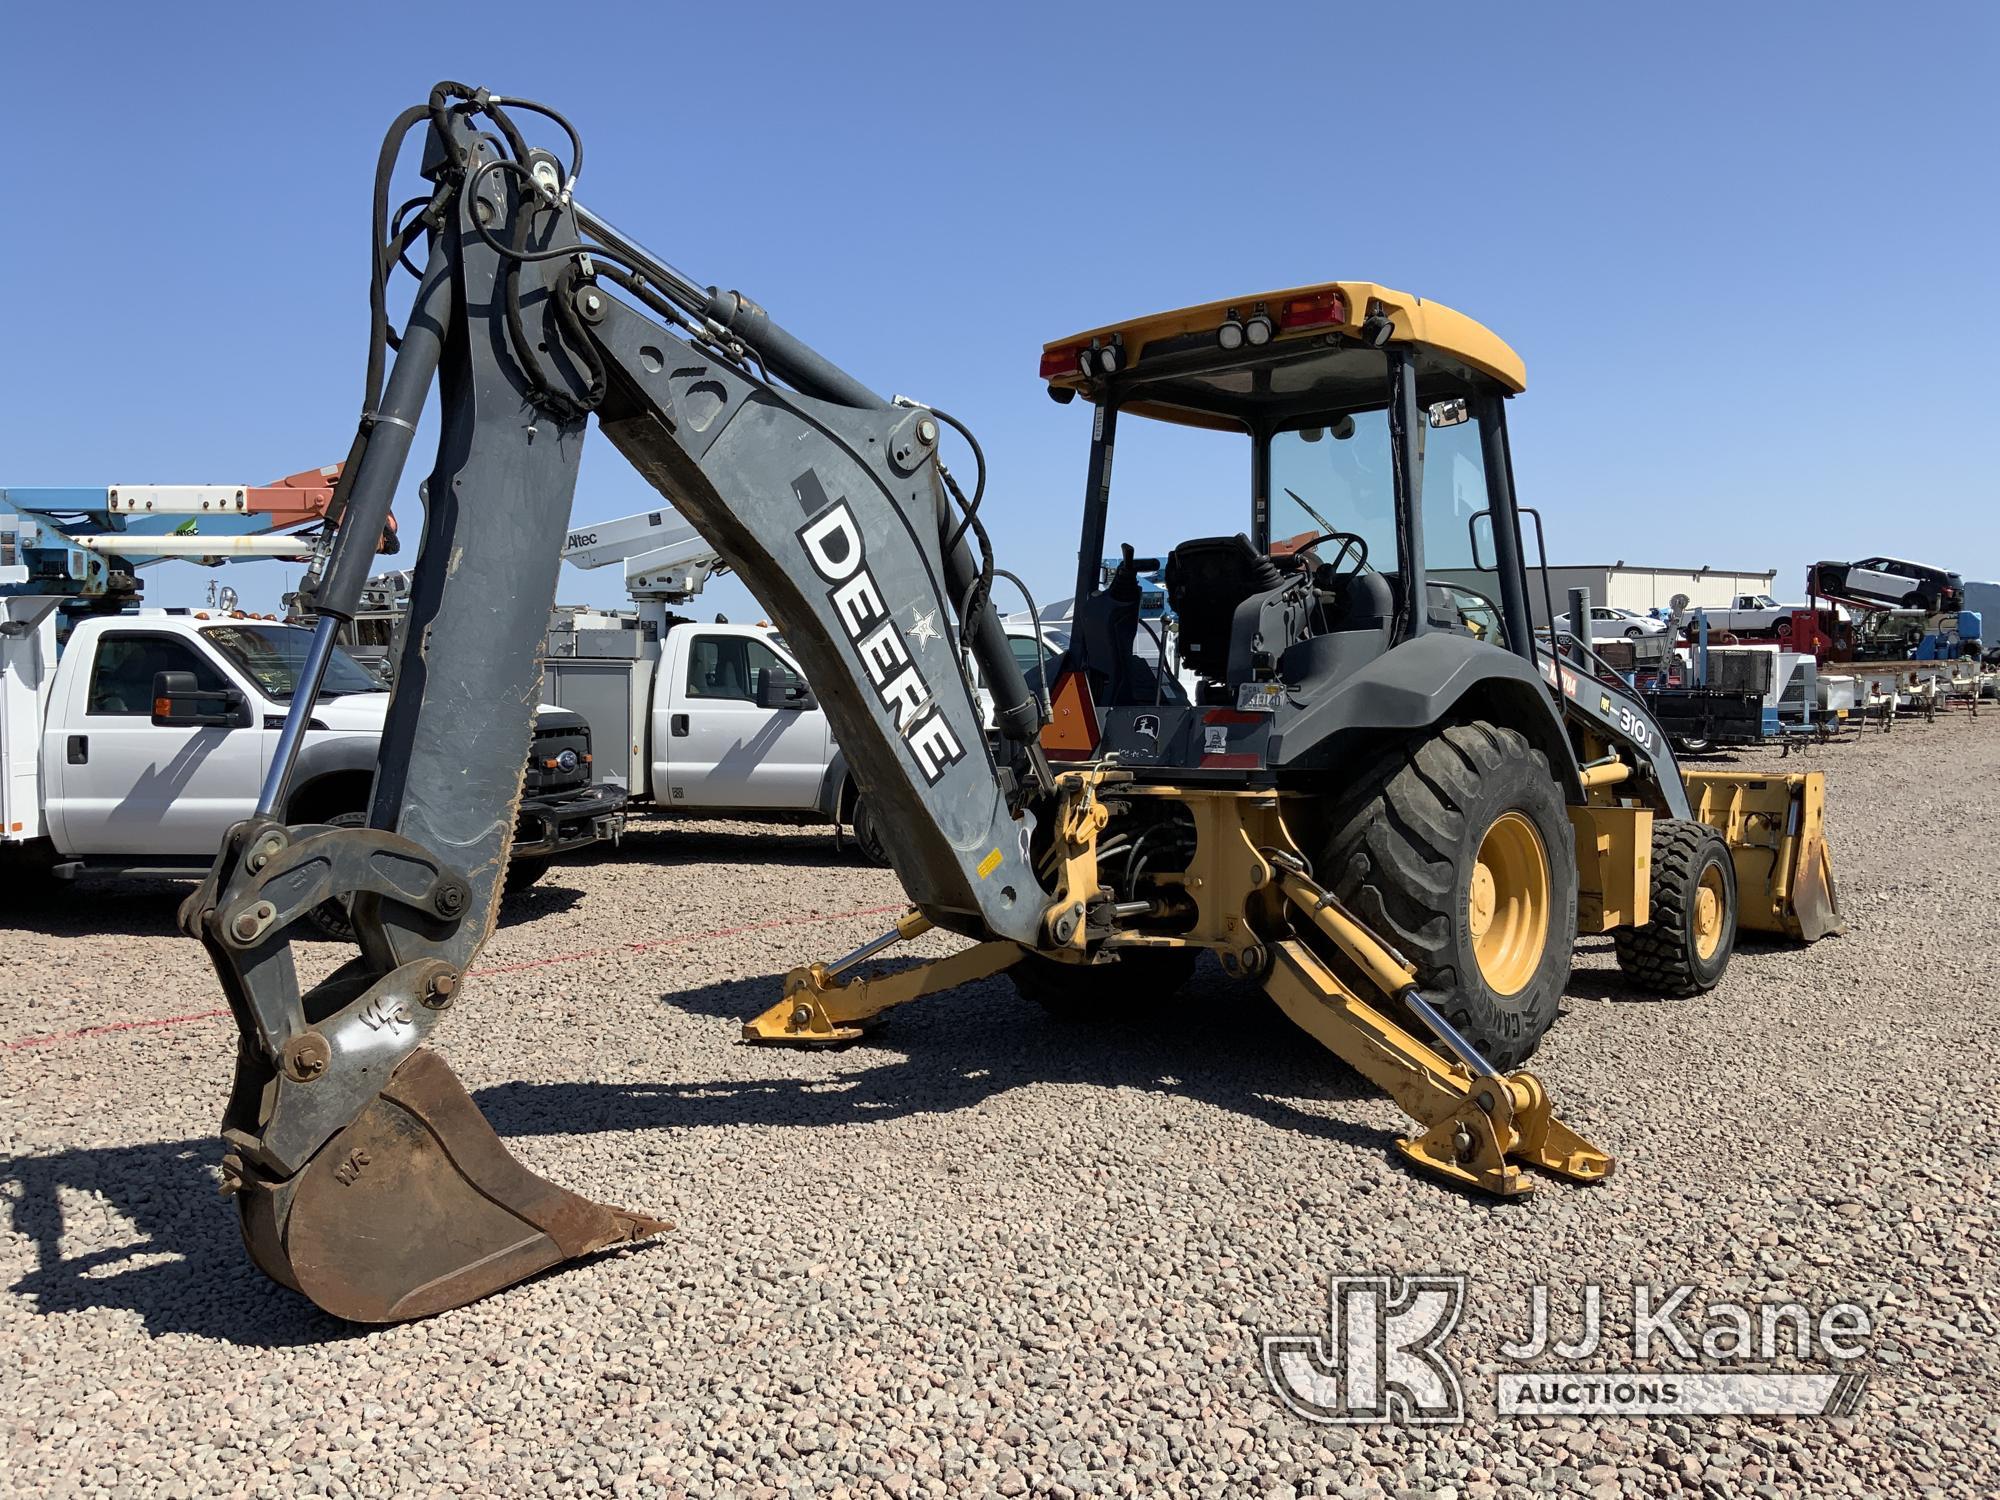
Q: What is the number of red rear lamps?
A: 2